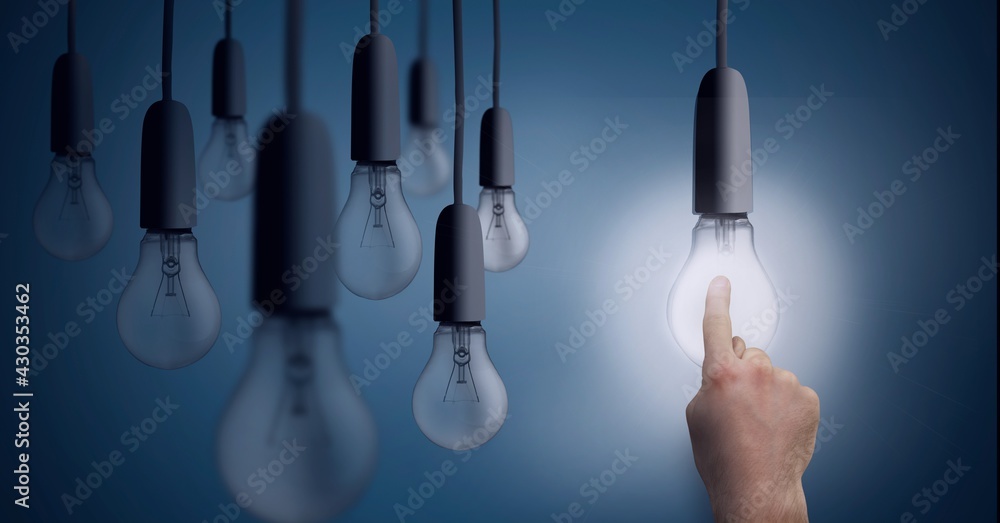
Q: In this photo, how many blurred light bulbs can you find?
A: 3